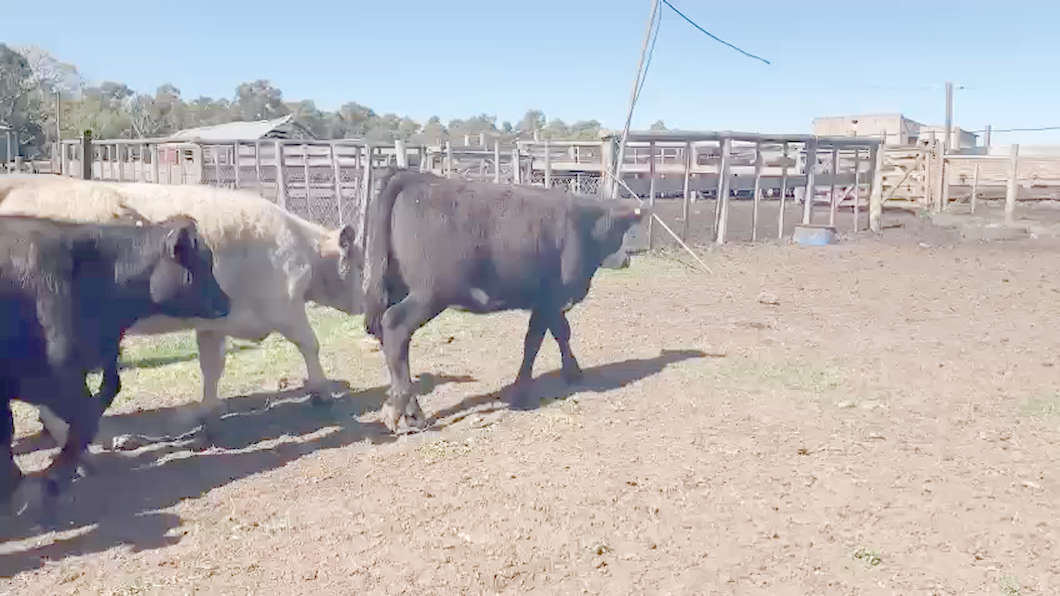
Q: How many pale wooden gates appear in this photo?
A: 1